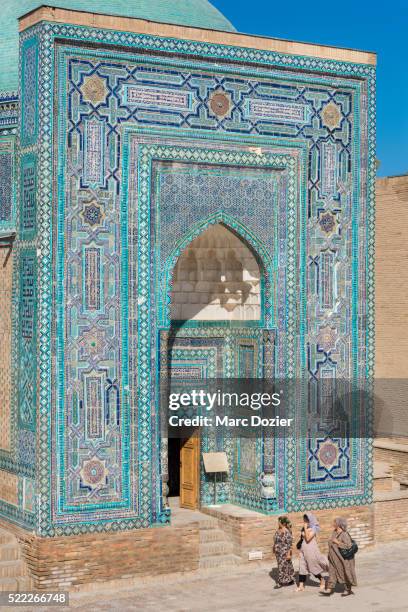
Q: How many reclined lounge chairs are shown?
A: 0